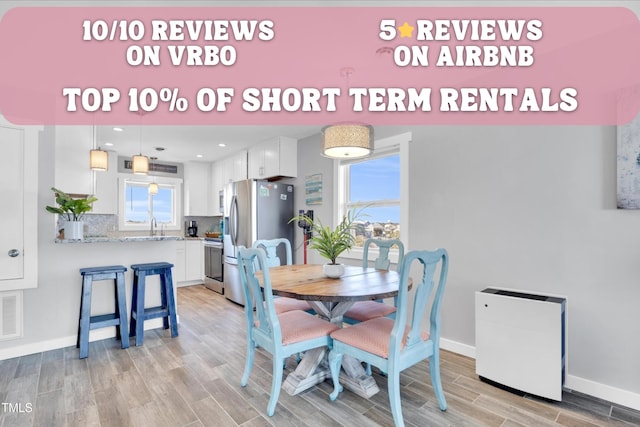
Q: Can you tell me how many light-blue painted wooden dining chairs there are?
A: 4